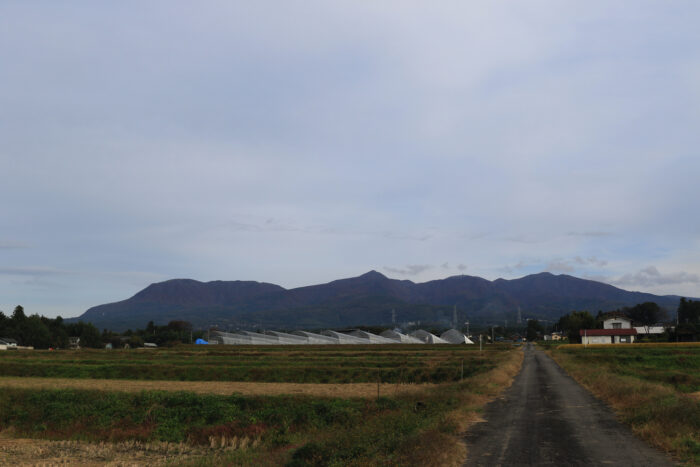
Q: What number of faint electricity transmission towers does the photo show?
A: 3